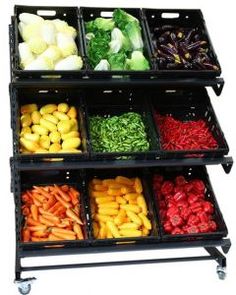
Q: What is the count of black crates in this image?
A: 9